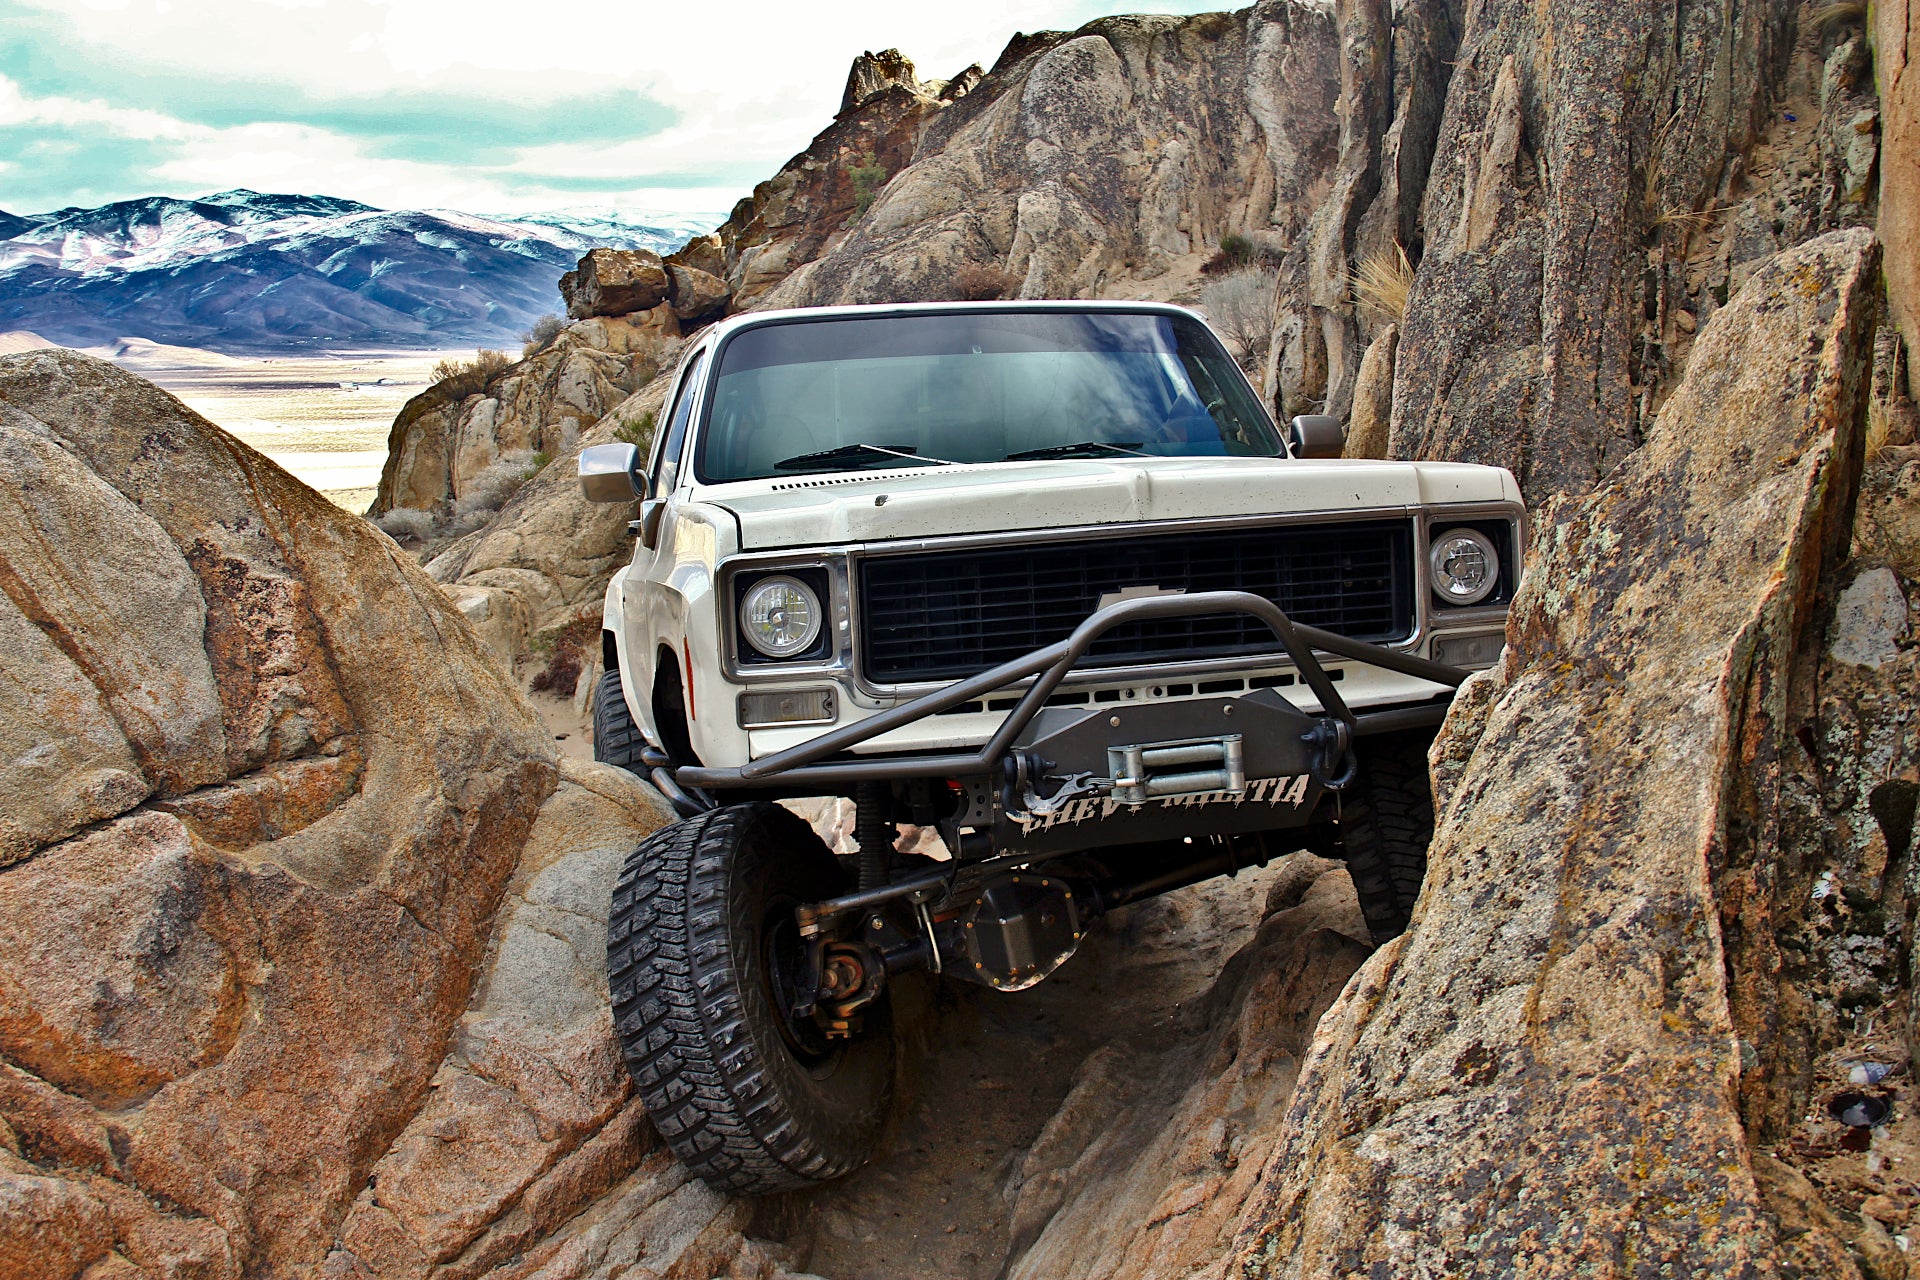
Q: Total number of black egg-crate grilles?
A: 1